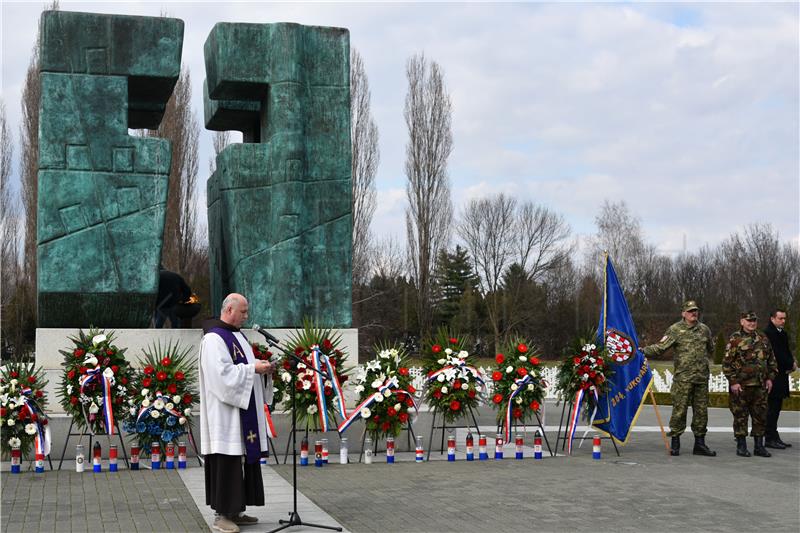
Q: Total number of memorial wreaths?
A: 9